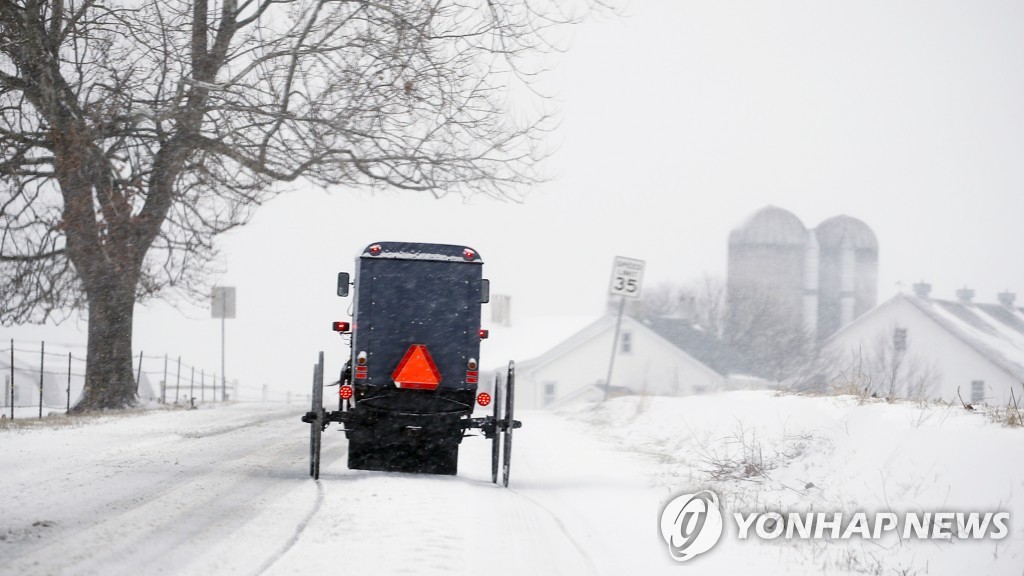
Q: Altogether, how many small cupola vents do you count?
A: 3